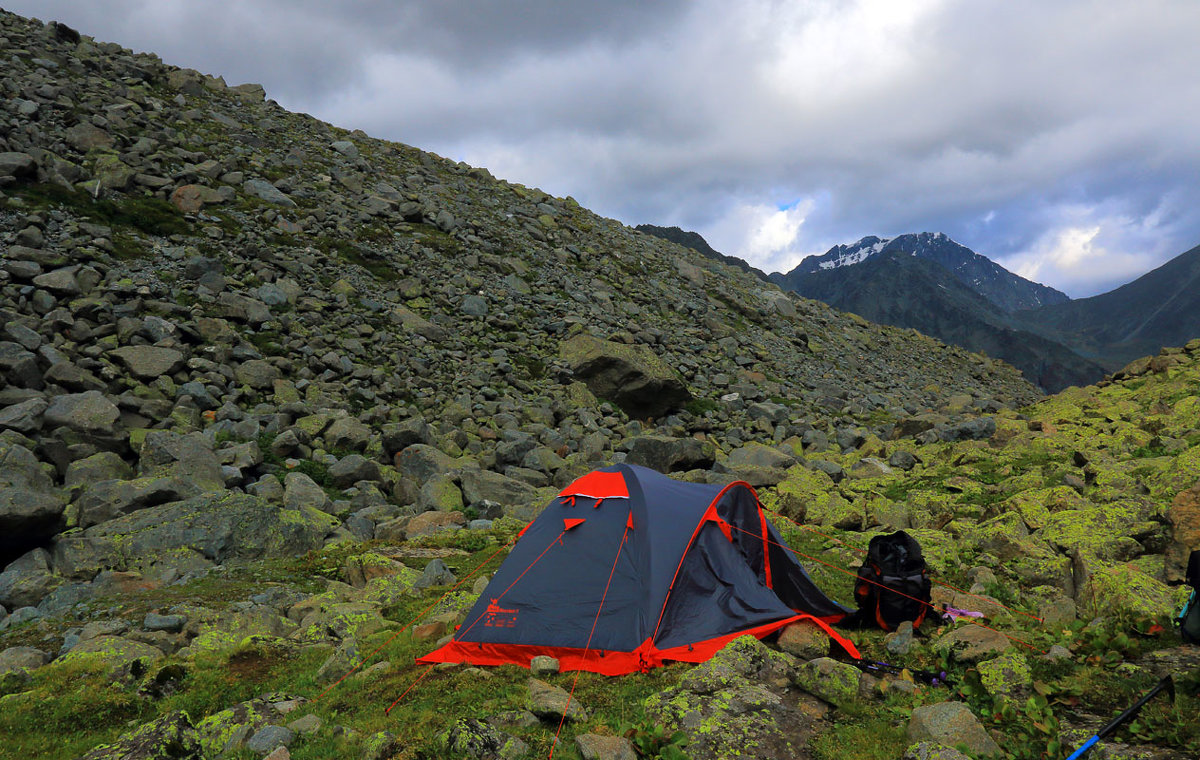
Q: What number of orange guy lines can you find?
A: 5